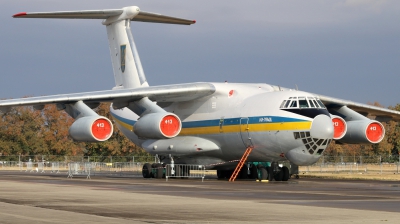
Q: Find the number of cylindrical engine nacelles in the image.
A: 4